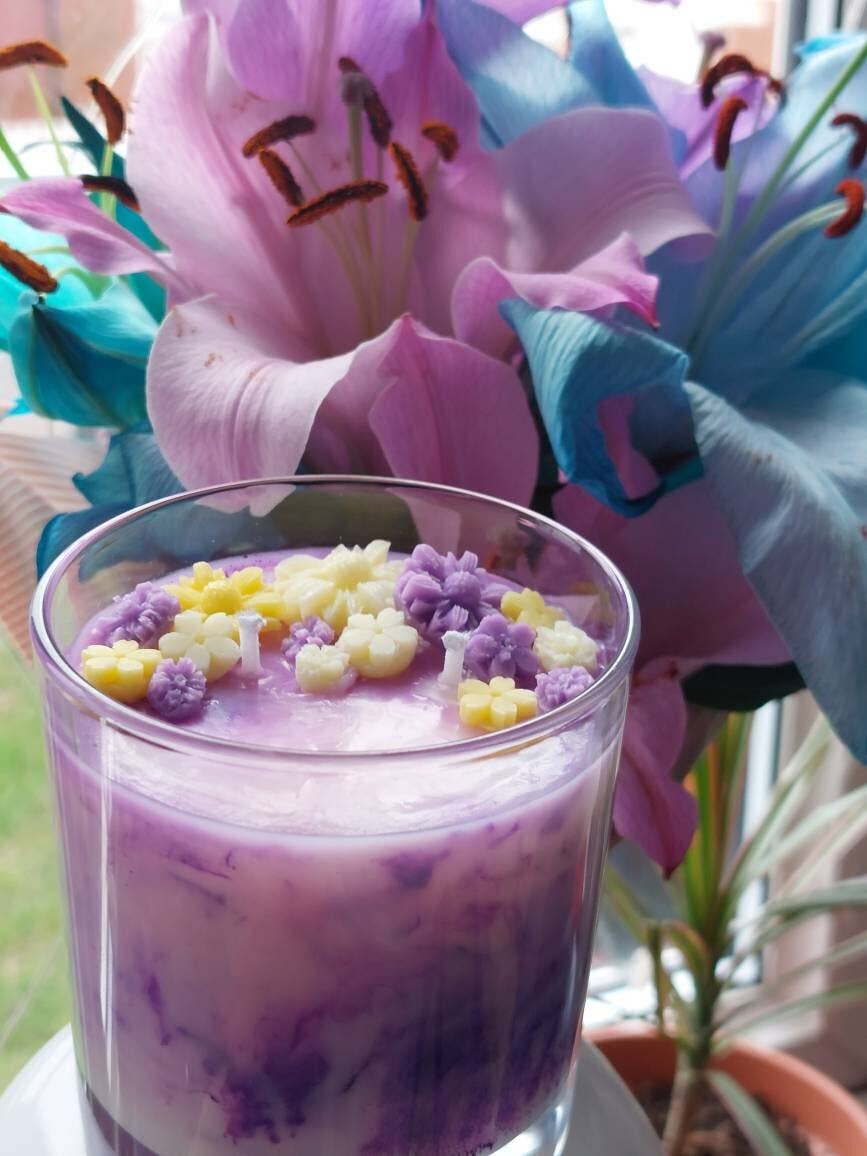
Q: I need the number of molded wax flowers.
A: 15